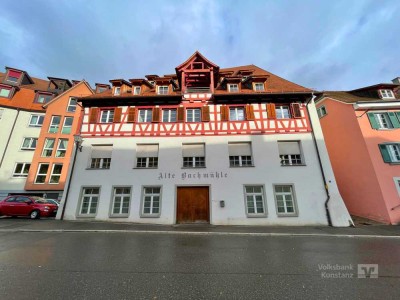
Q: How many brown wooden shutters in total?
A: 10